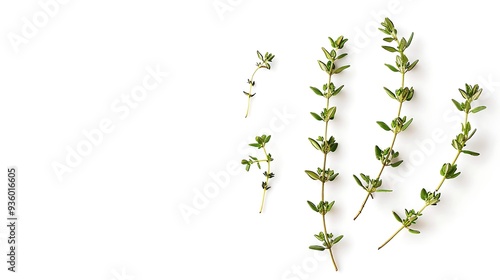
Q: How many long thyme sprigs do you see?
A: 3